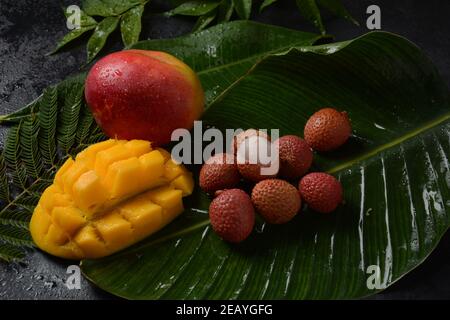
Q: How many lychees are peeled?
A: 1